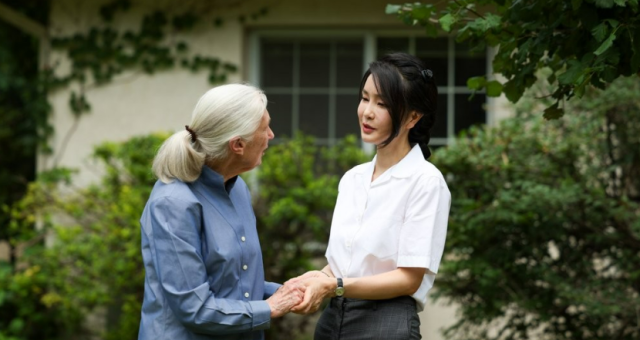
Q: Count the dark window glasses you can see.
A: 11